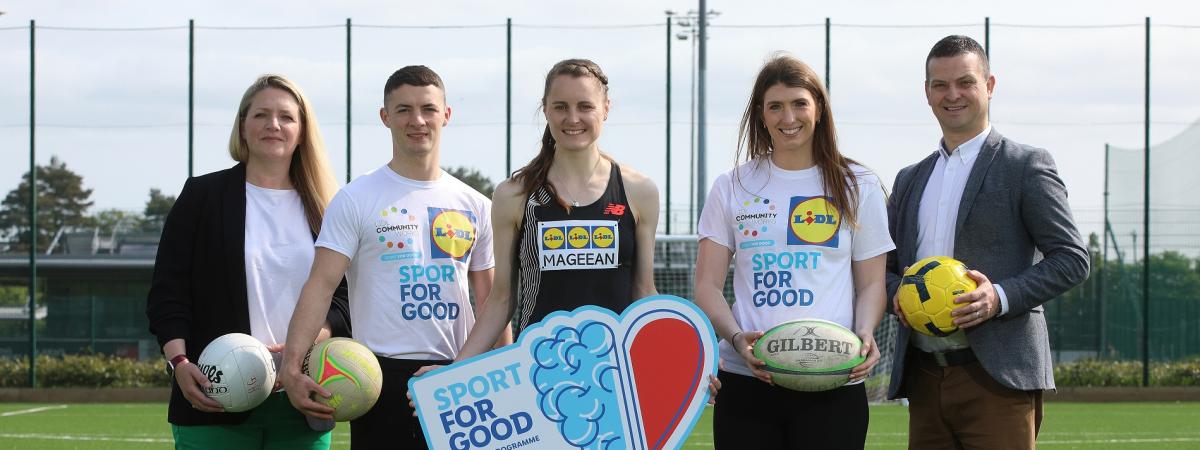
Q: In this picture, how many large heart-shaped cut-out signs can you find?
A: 1